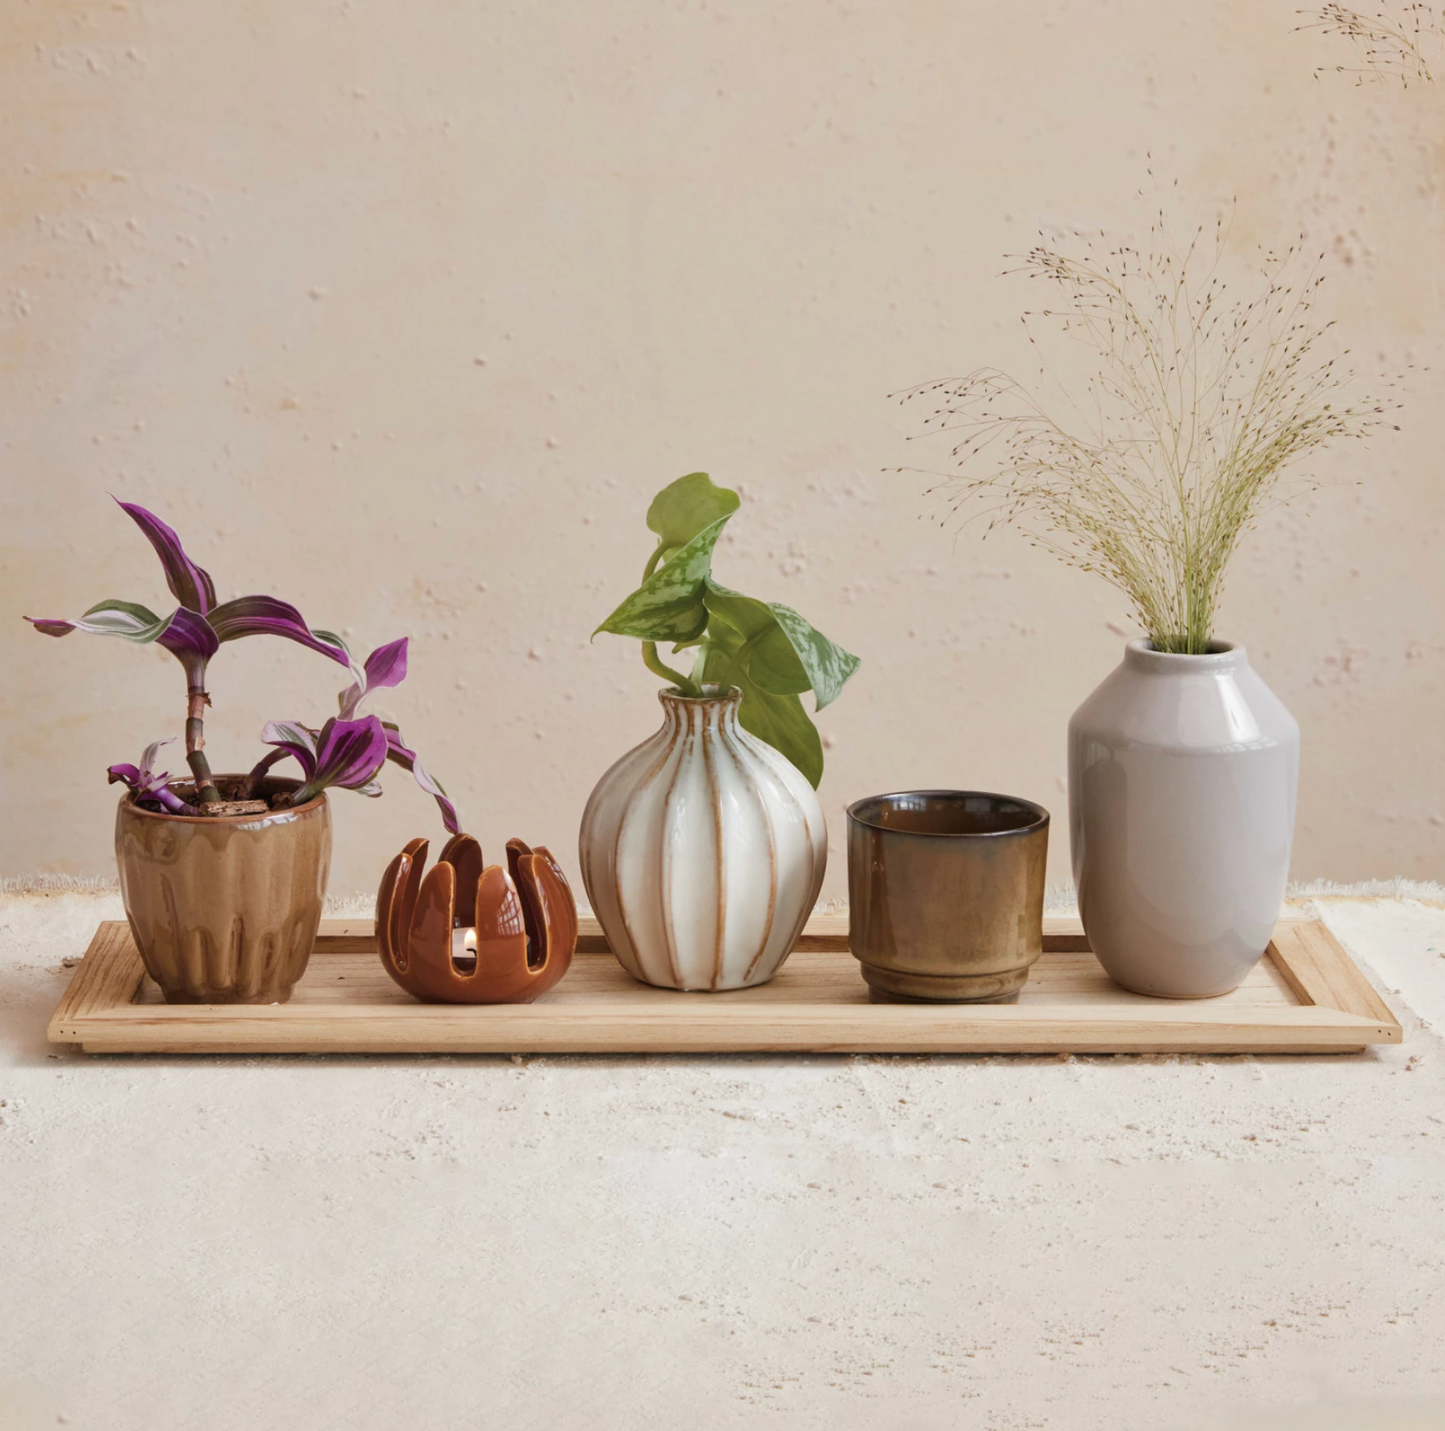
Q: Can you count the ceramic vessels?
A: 5